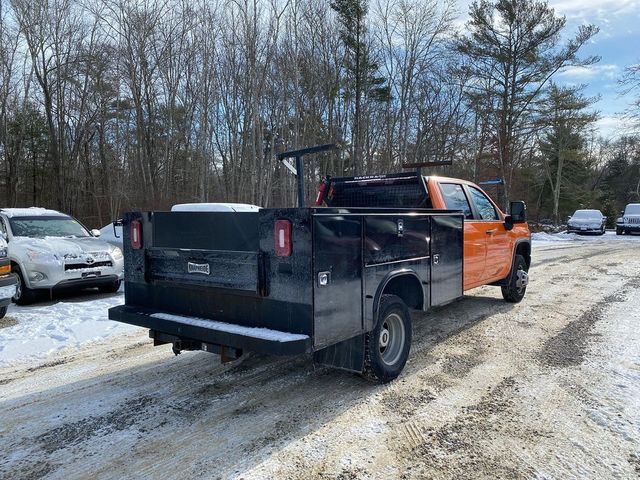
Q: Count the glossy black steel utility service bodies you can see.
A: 1